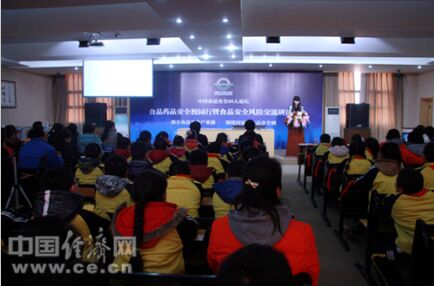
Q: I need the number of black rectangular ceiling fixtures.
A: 4